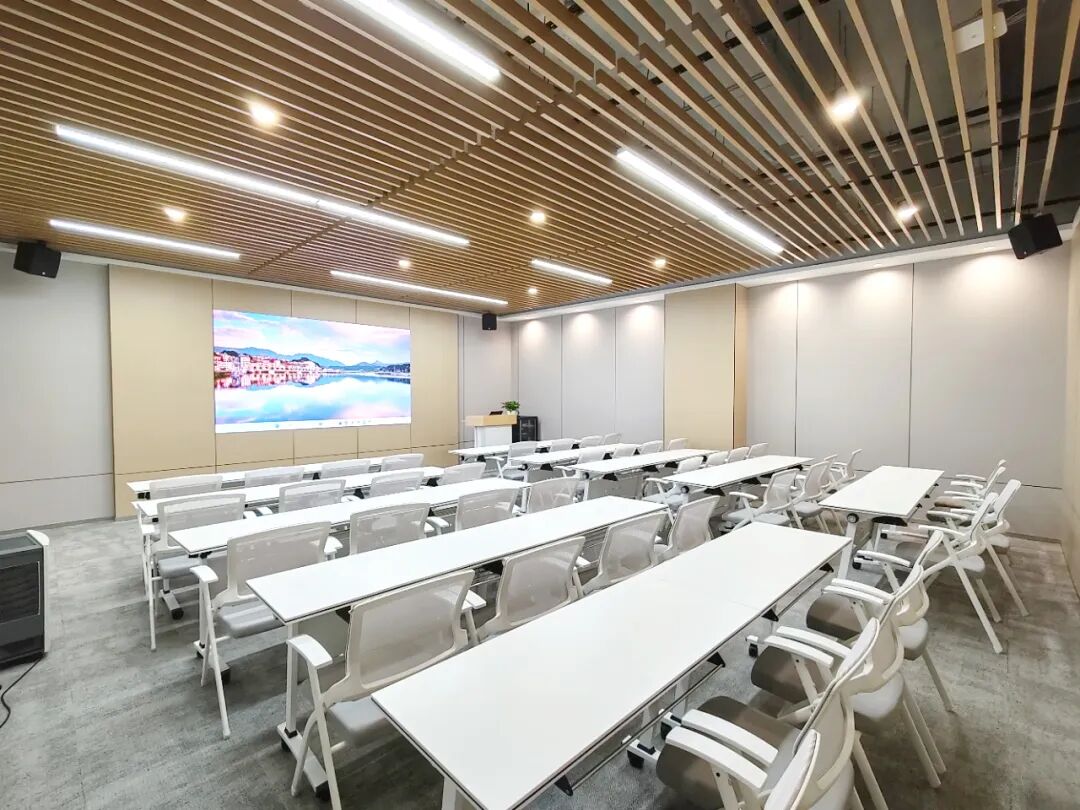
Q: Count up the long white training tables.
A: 10